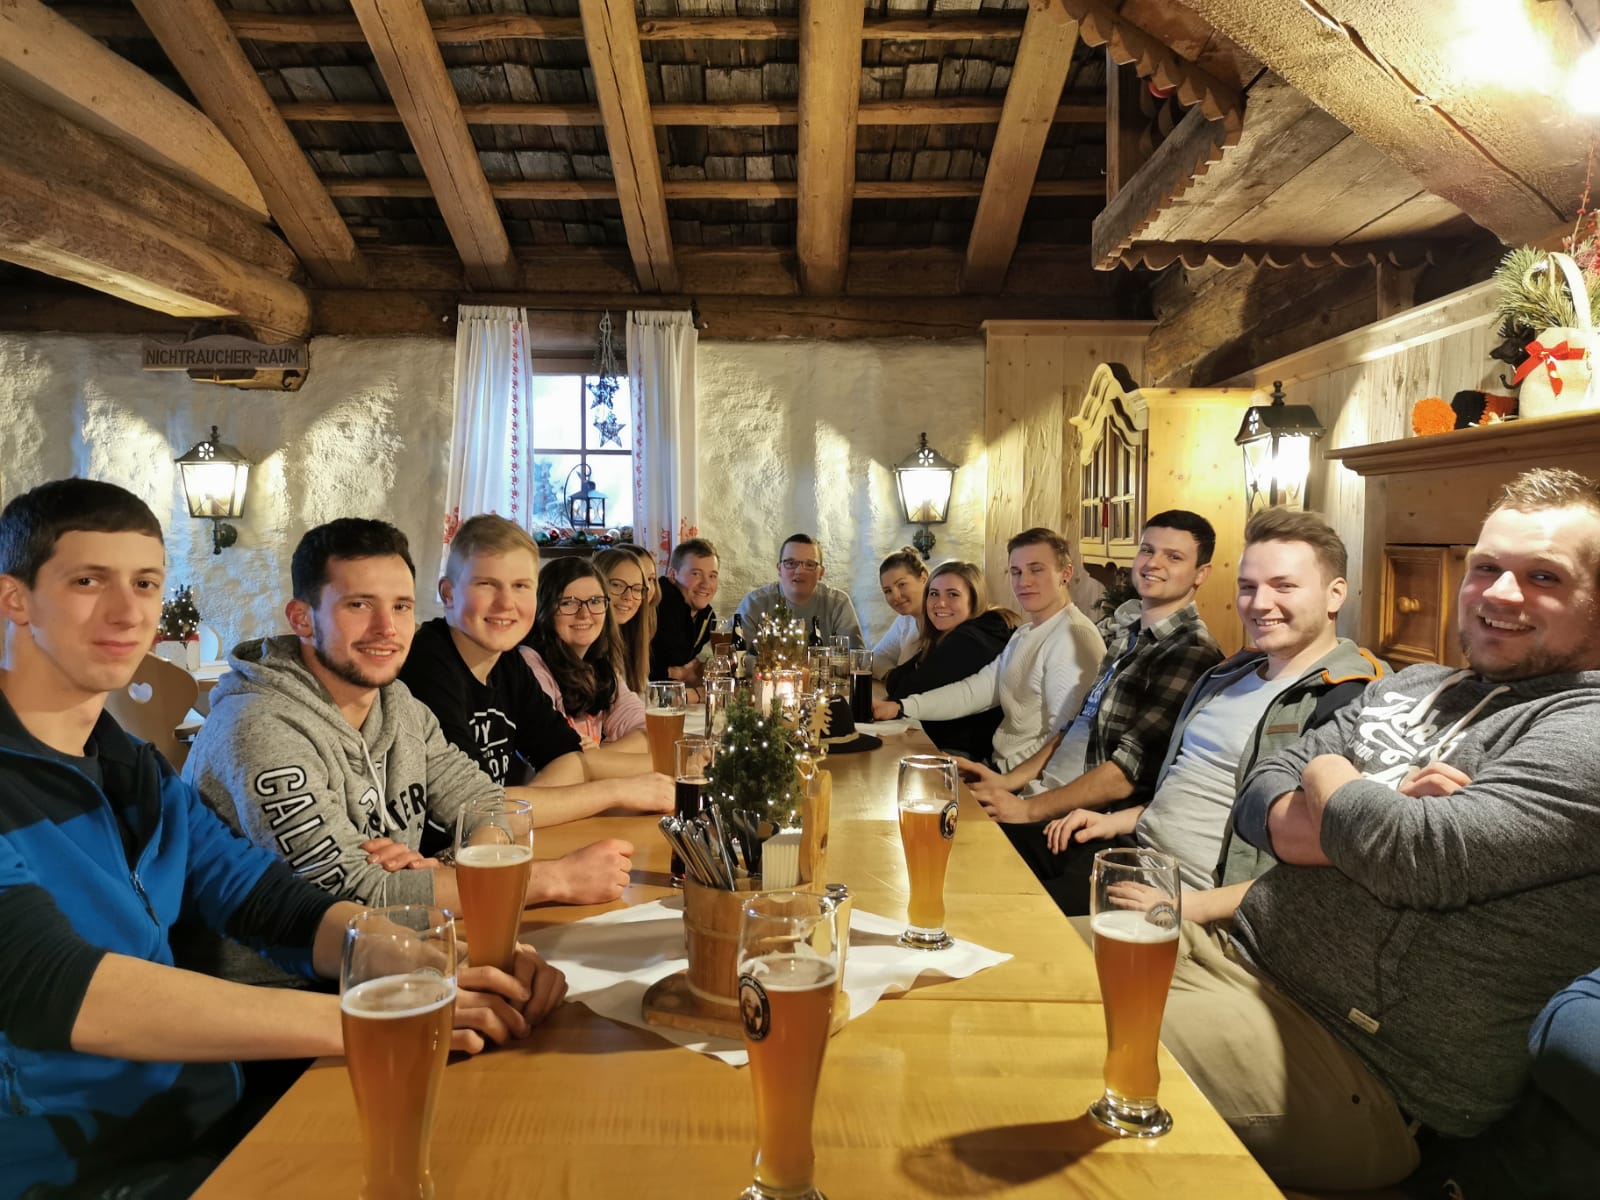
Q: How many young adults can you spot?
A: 14